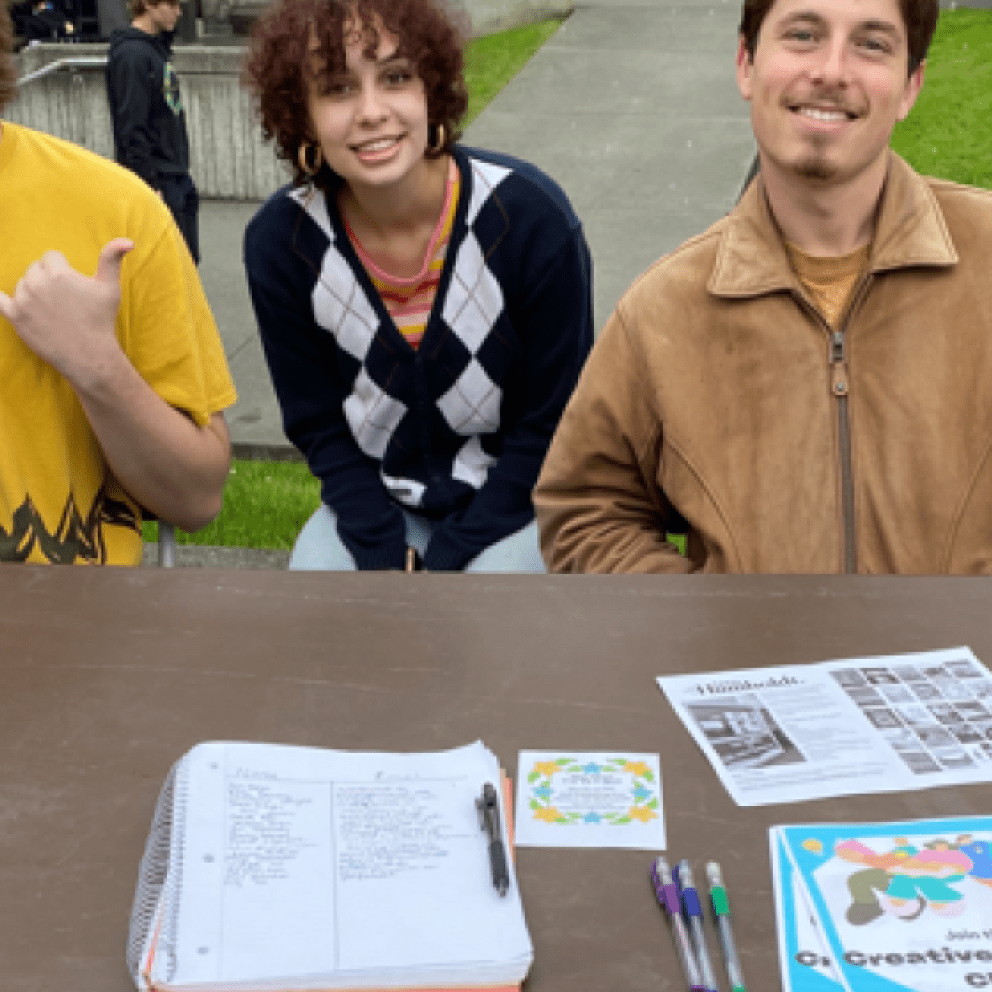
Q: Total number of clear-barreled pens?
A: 3